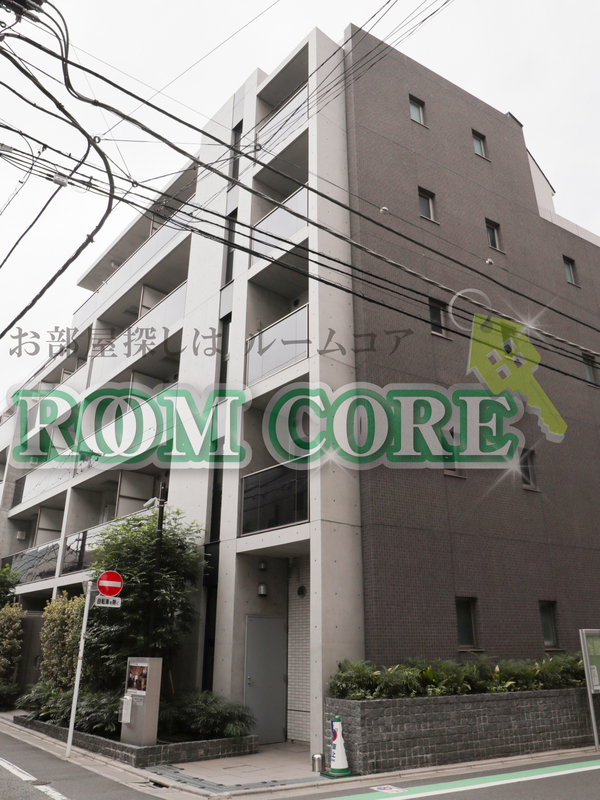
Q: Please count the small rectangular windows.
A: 12